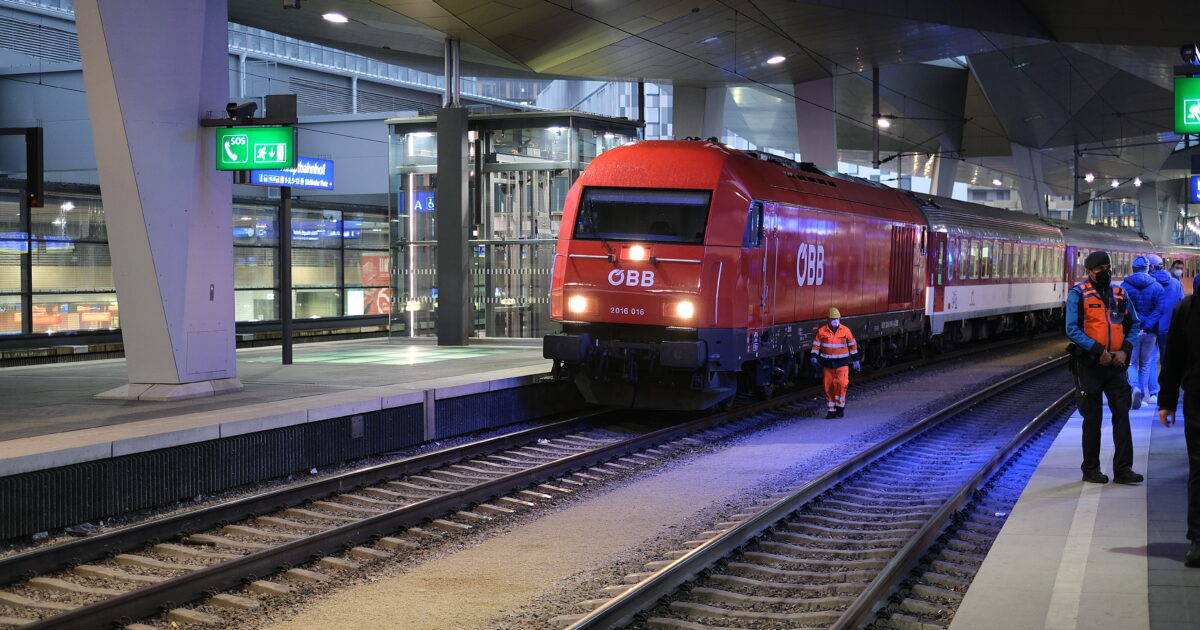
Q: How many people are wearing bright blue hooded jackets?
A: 2